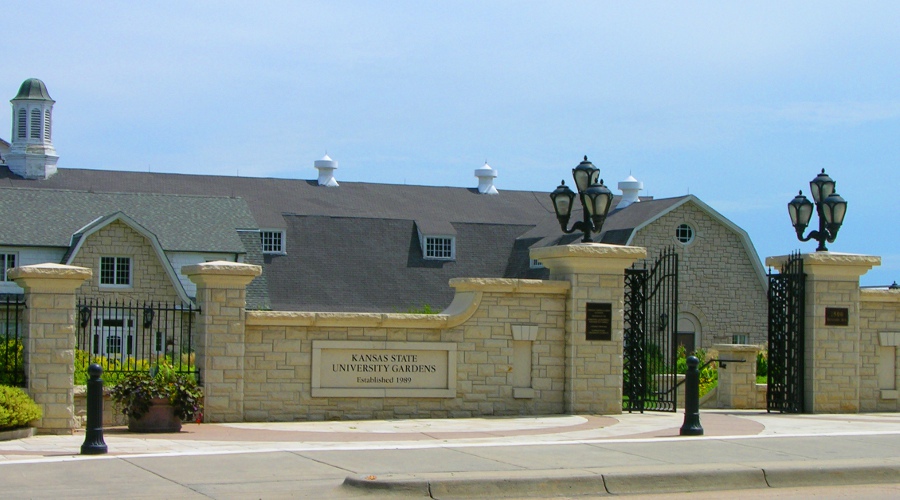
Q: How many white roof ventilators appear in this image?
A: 3